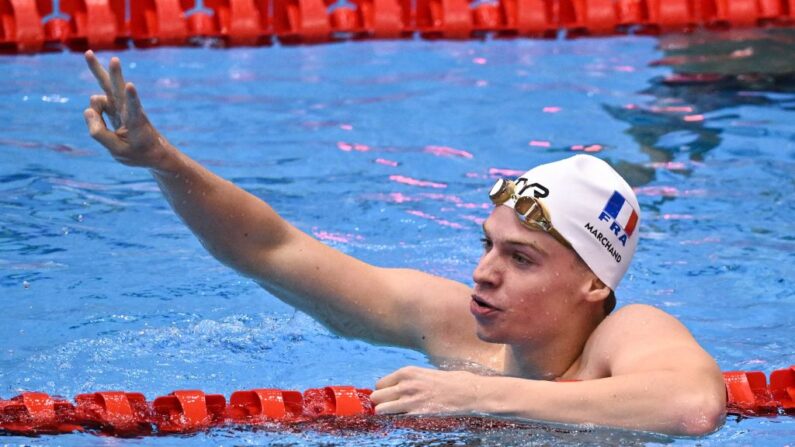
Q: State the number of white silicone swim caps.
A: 1